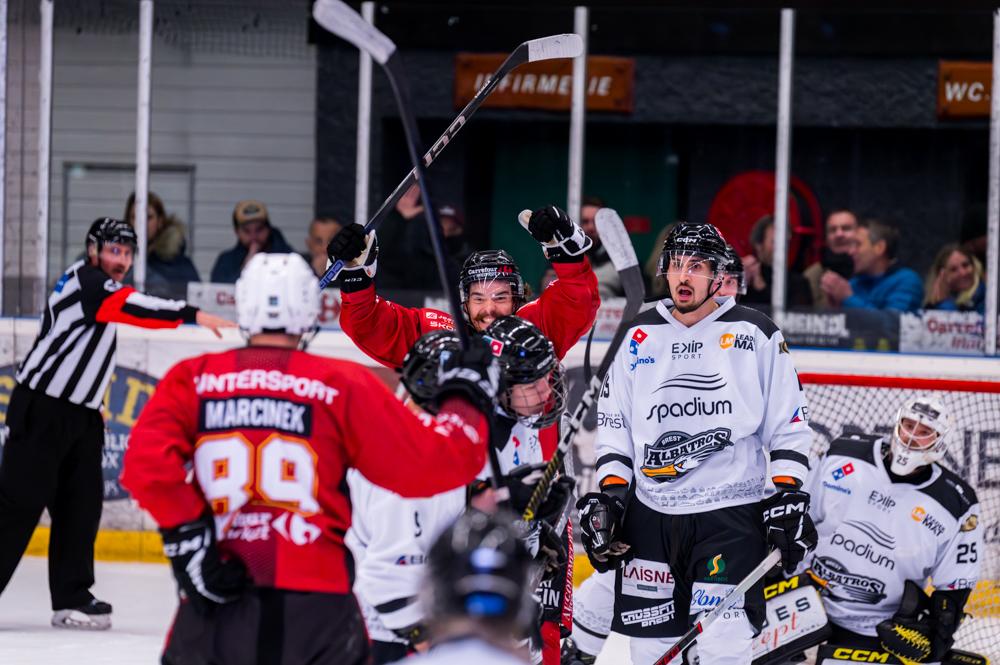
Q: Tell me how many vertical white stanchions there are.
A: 7